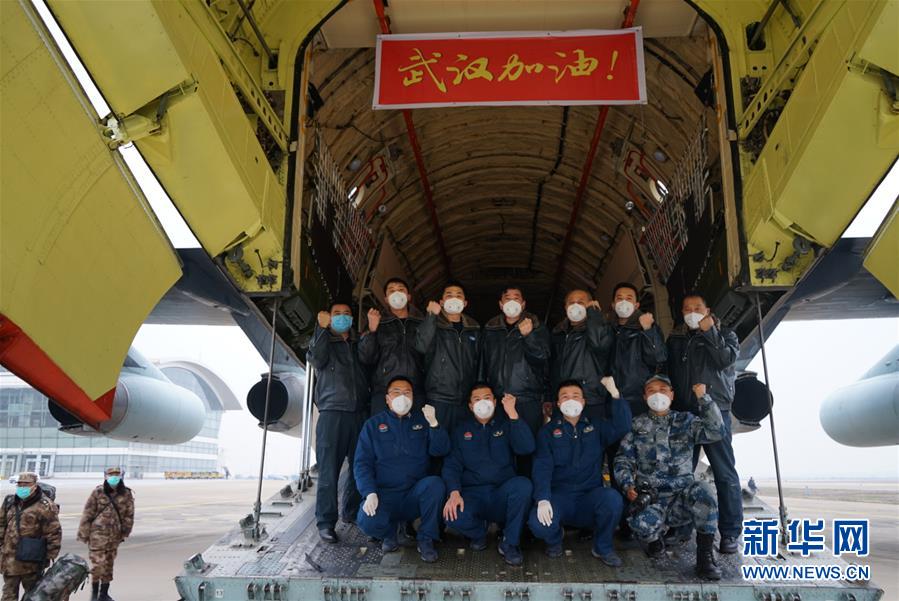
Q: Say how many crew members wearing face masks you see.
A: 11